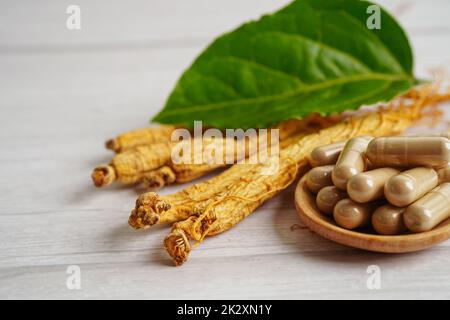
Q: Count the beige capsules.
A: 11